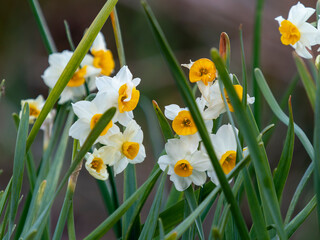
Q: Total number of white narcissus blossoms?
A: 13